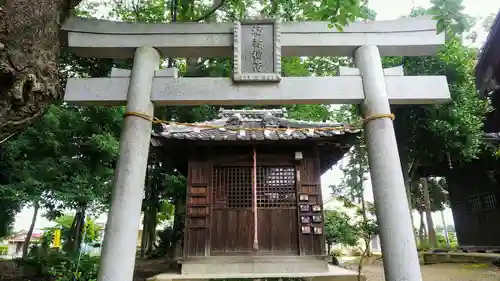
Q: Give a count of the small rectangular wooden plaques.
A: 7